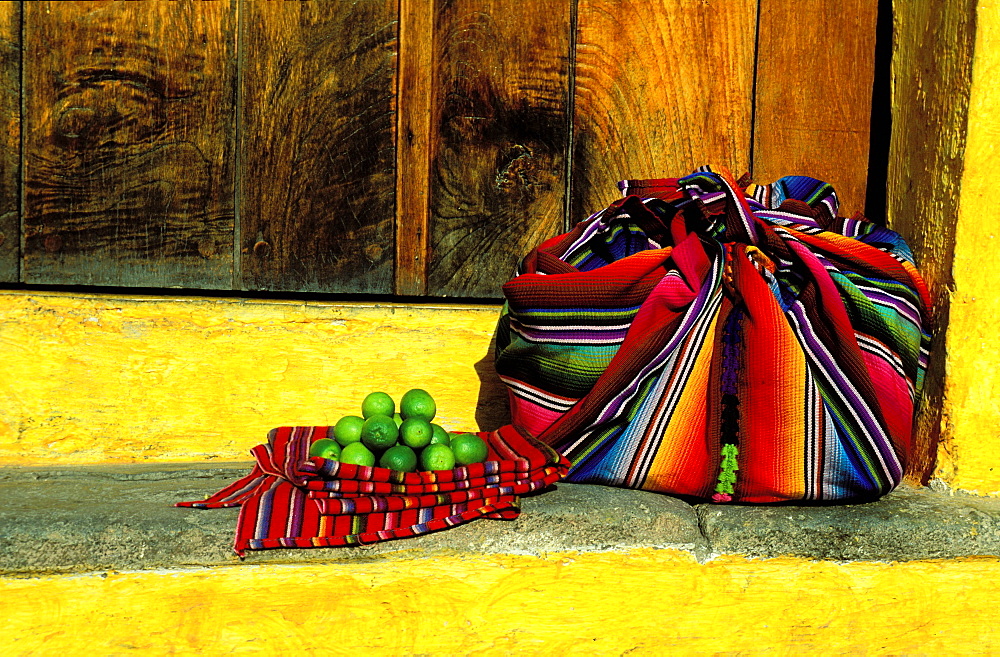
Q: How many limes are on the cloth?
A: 13